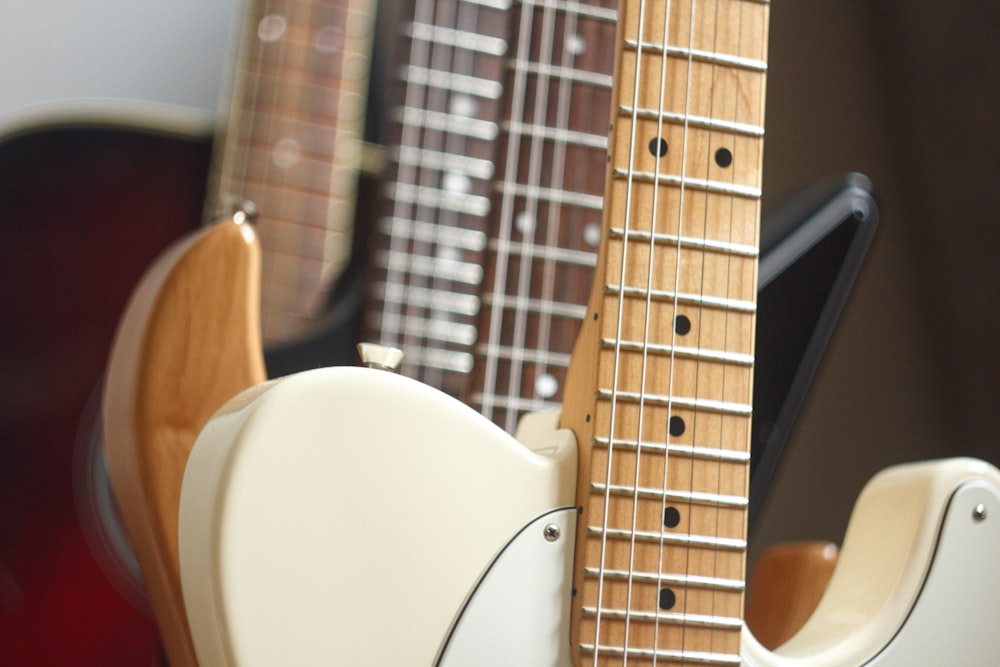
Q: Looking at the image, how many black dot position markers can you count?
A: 6